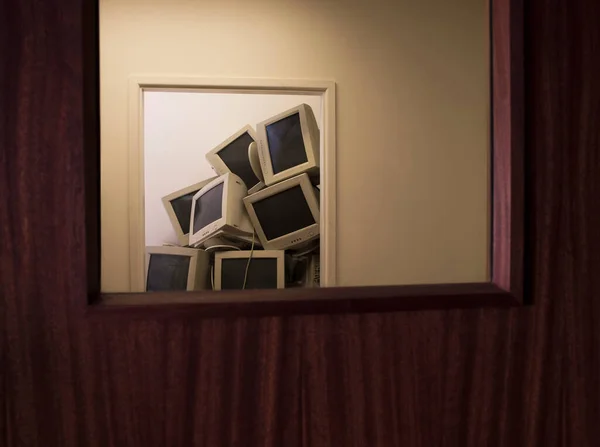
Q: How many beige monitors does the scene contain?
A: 7